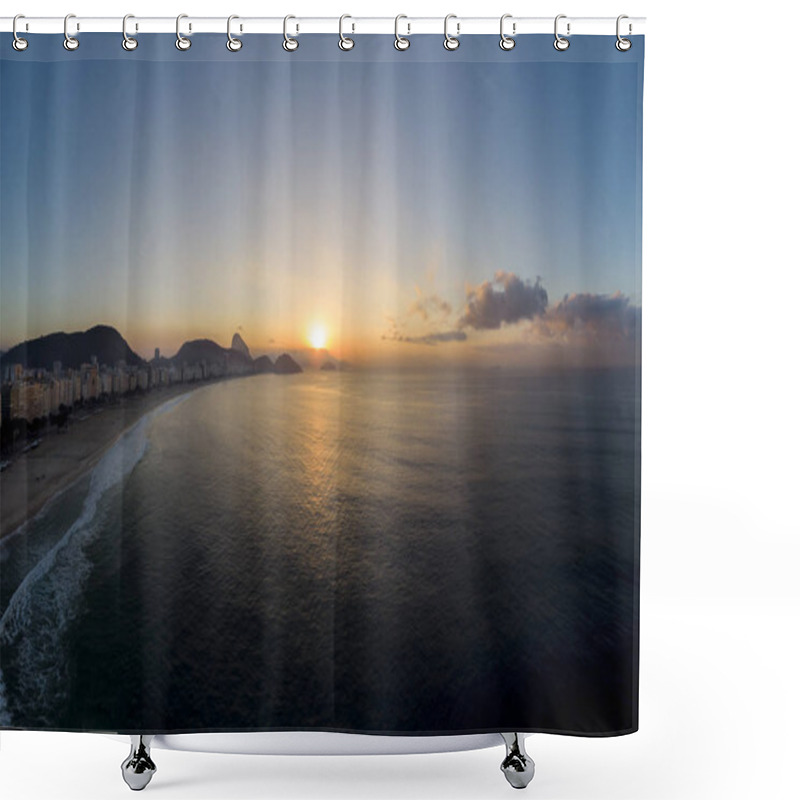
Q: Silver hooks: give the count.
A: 12